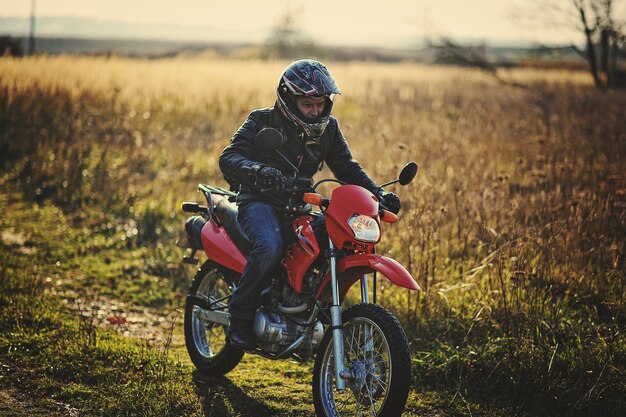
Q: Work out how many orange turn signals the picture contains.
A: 2